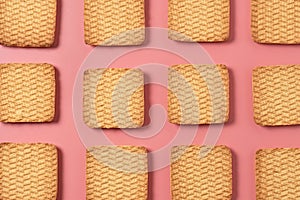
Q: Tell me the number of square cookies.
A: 12